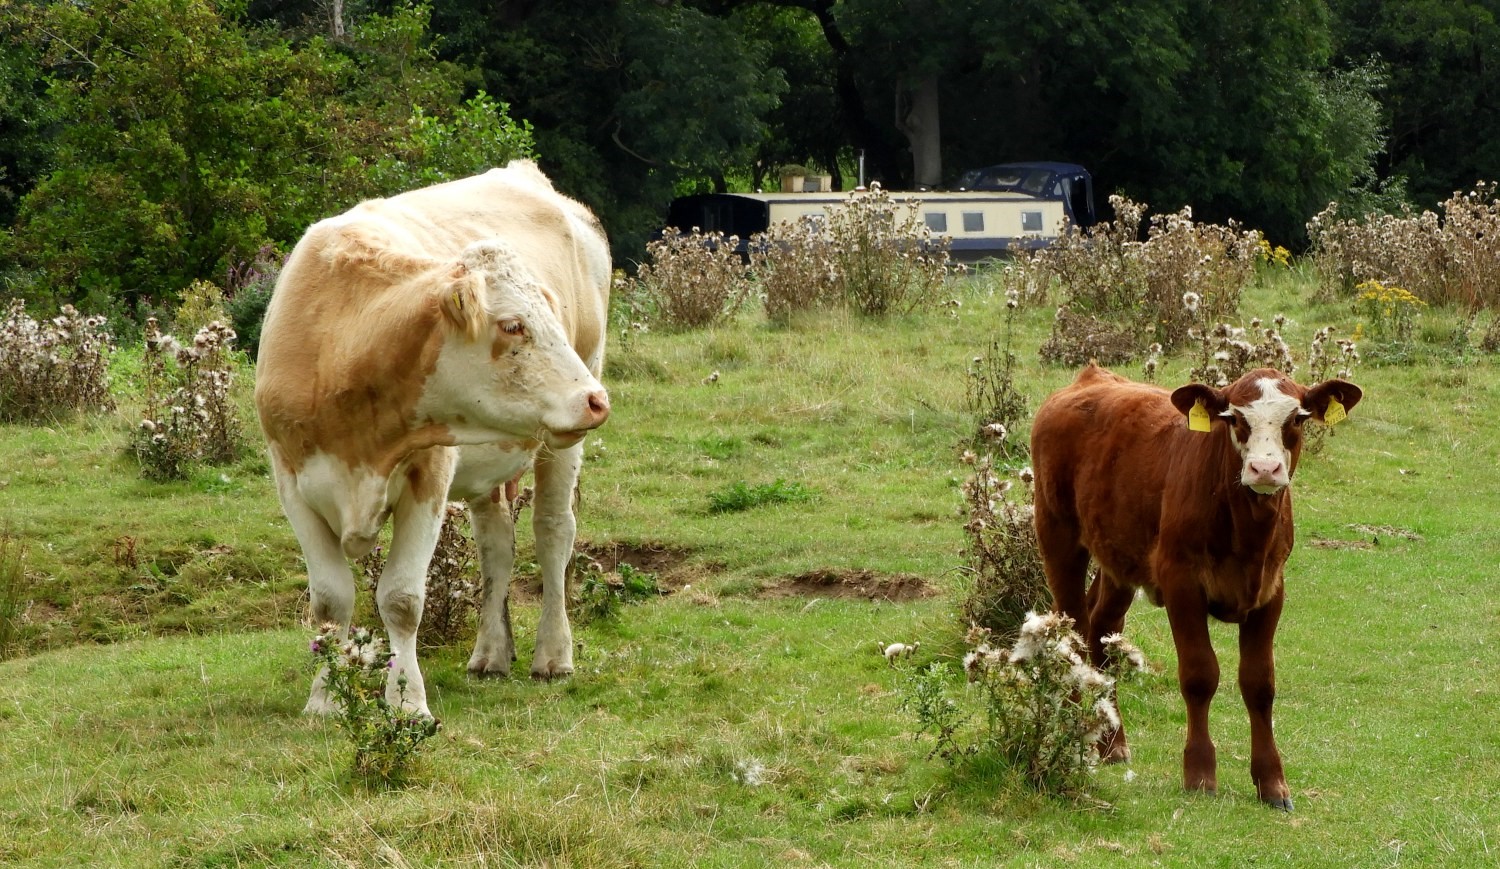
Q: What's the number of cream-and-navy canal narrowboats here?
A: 1